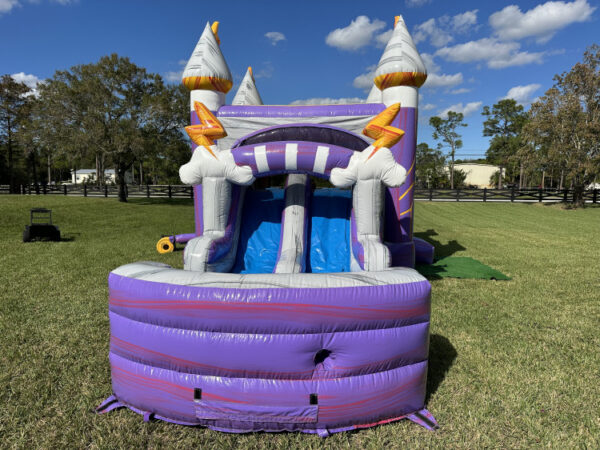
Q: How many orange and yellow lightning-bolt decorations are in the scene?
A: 2